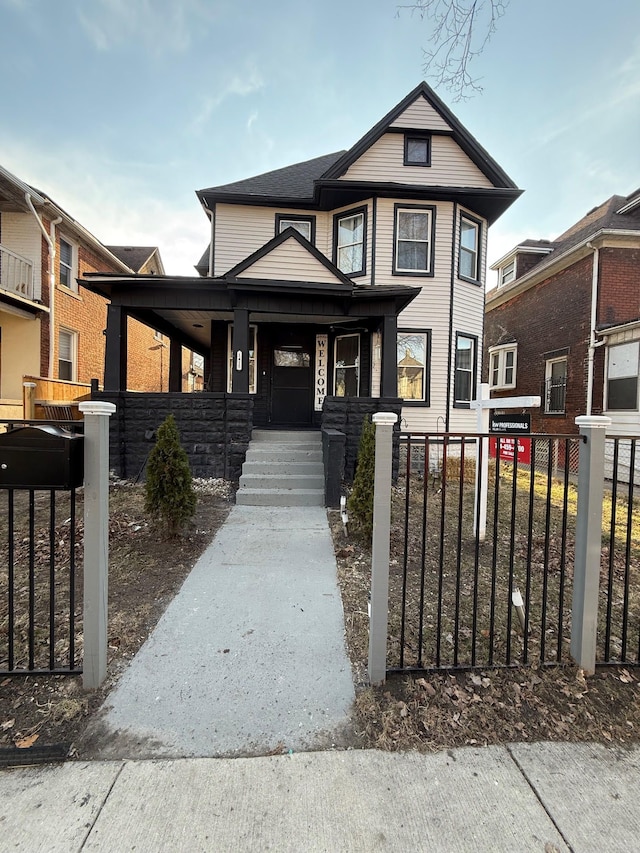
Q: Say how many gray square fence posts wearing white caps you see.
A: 3